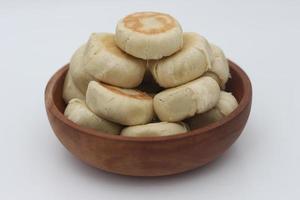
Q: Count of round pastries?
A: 11